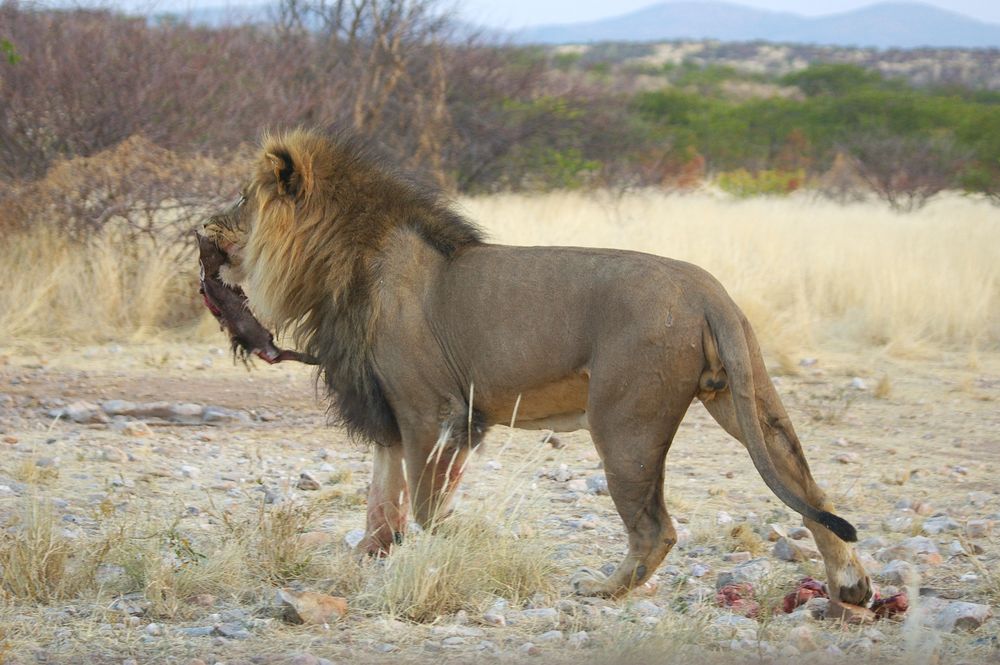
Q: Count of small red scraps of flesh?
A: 3